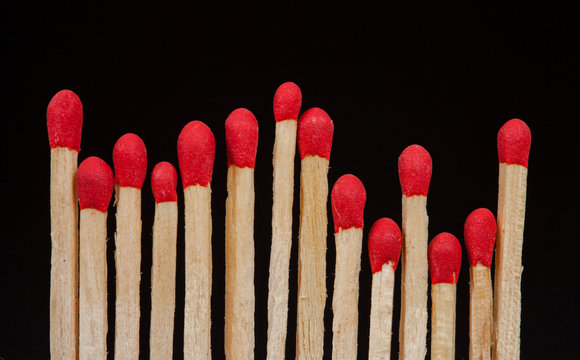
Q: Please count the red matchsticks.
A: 14